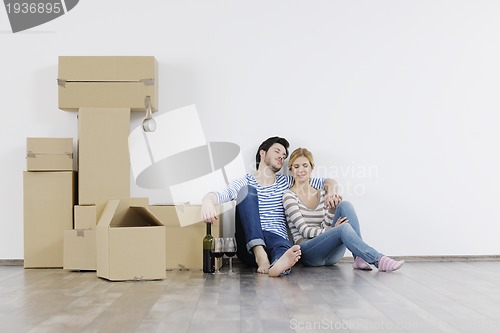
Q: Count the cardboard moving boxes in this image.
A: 8